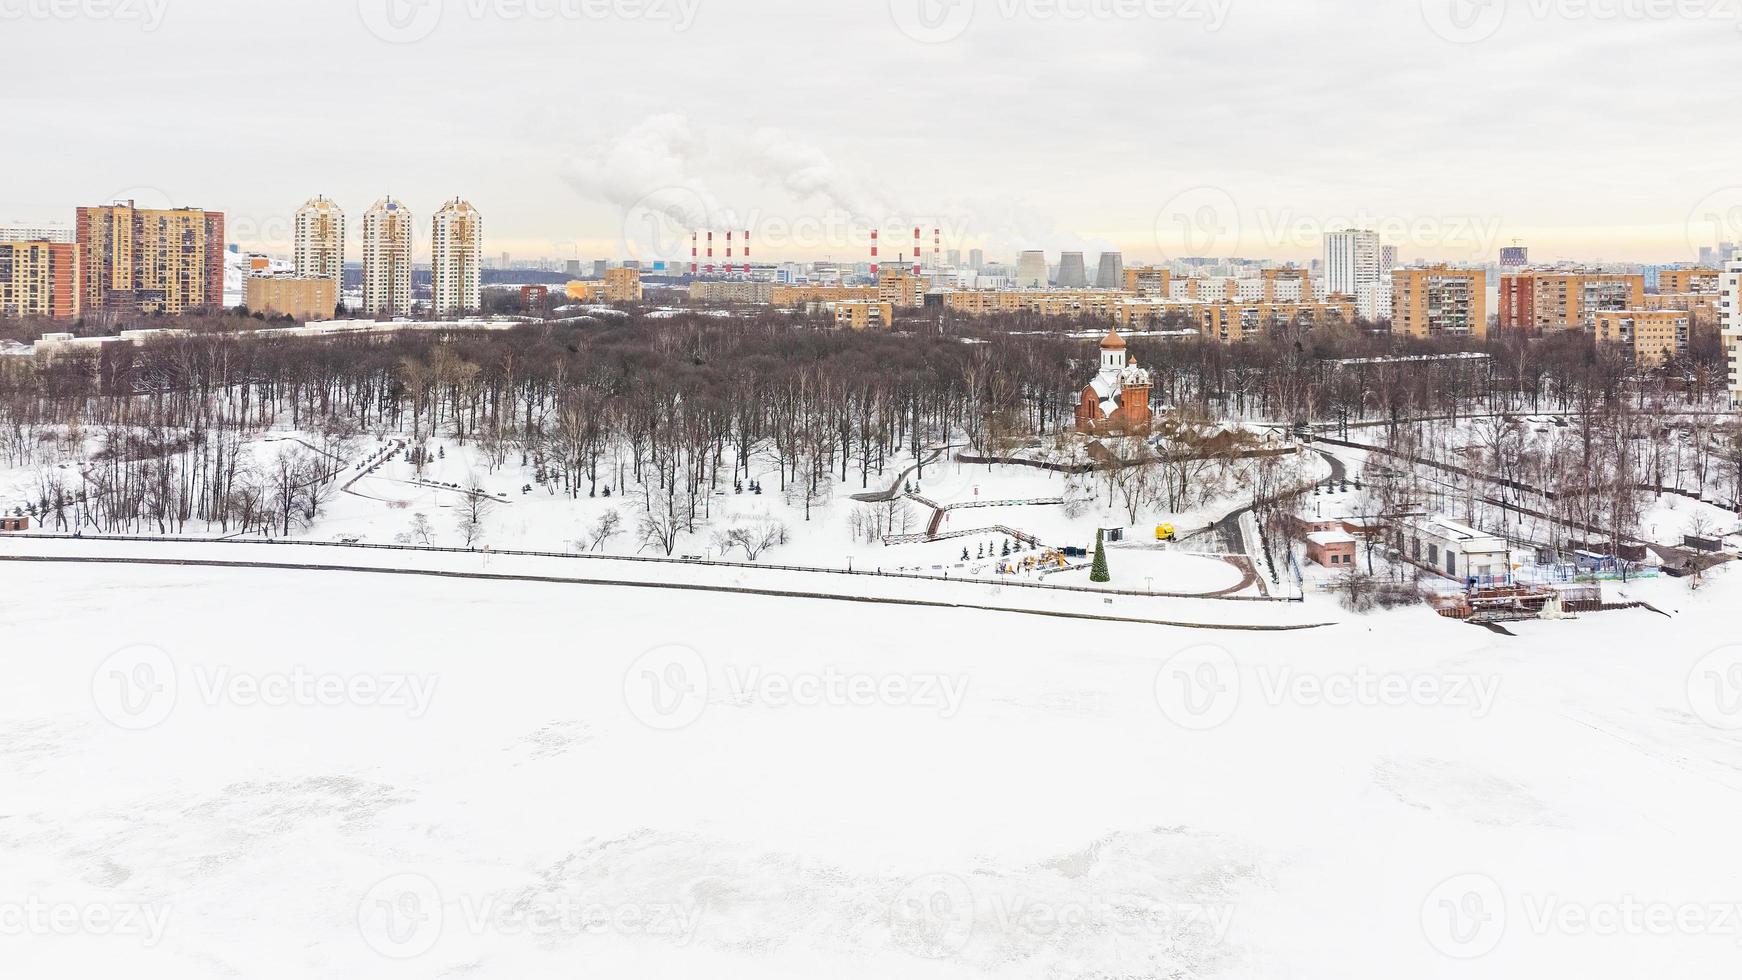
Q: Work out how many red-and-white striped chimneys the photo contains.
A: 7